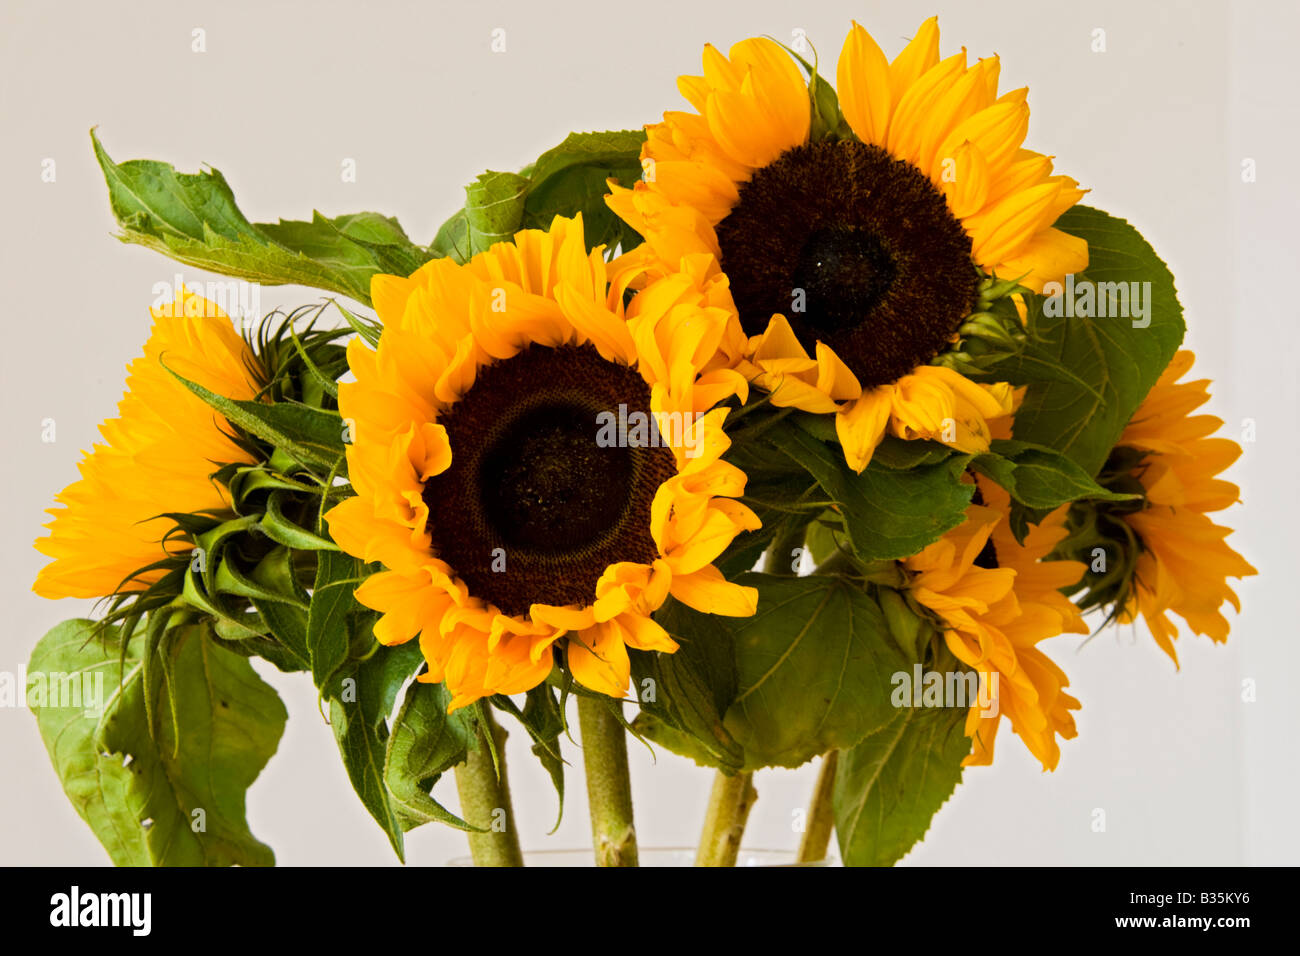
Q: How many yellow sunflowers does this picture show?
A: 5